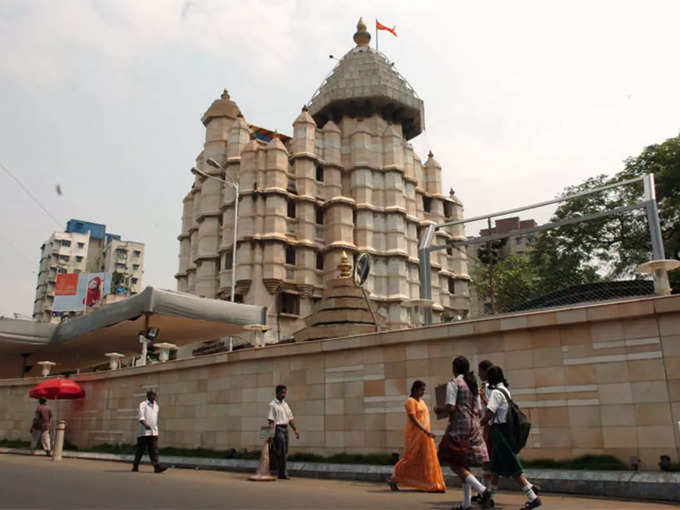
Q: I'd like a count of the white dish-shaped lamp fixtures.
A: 6